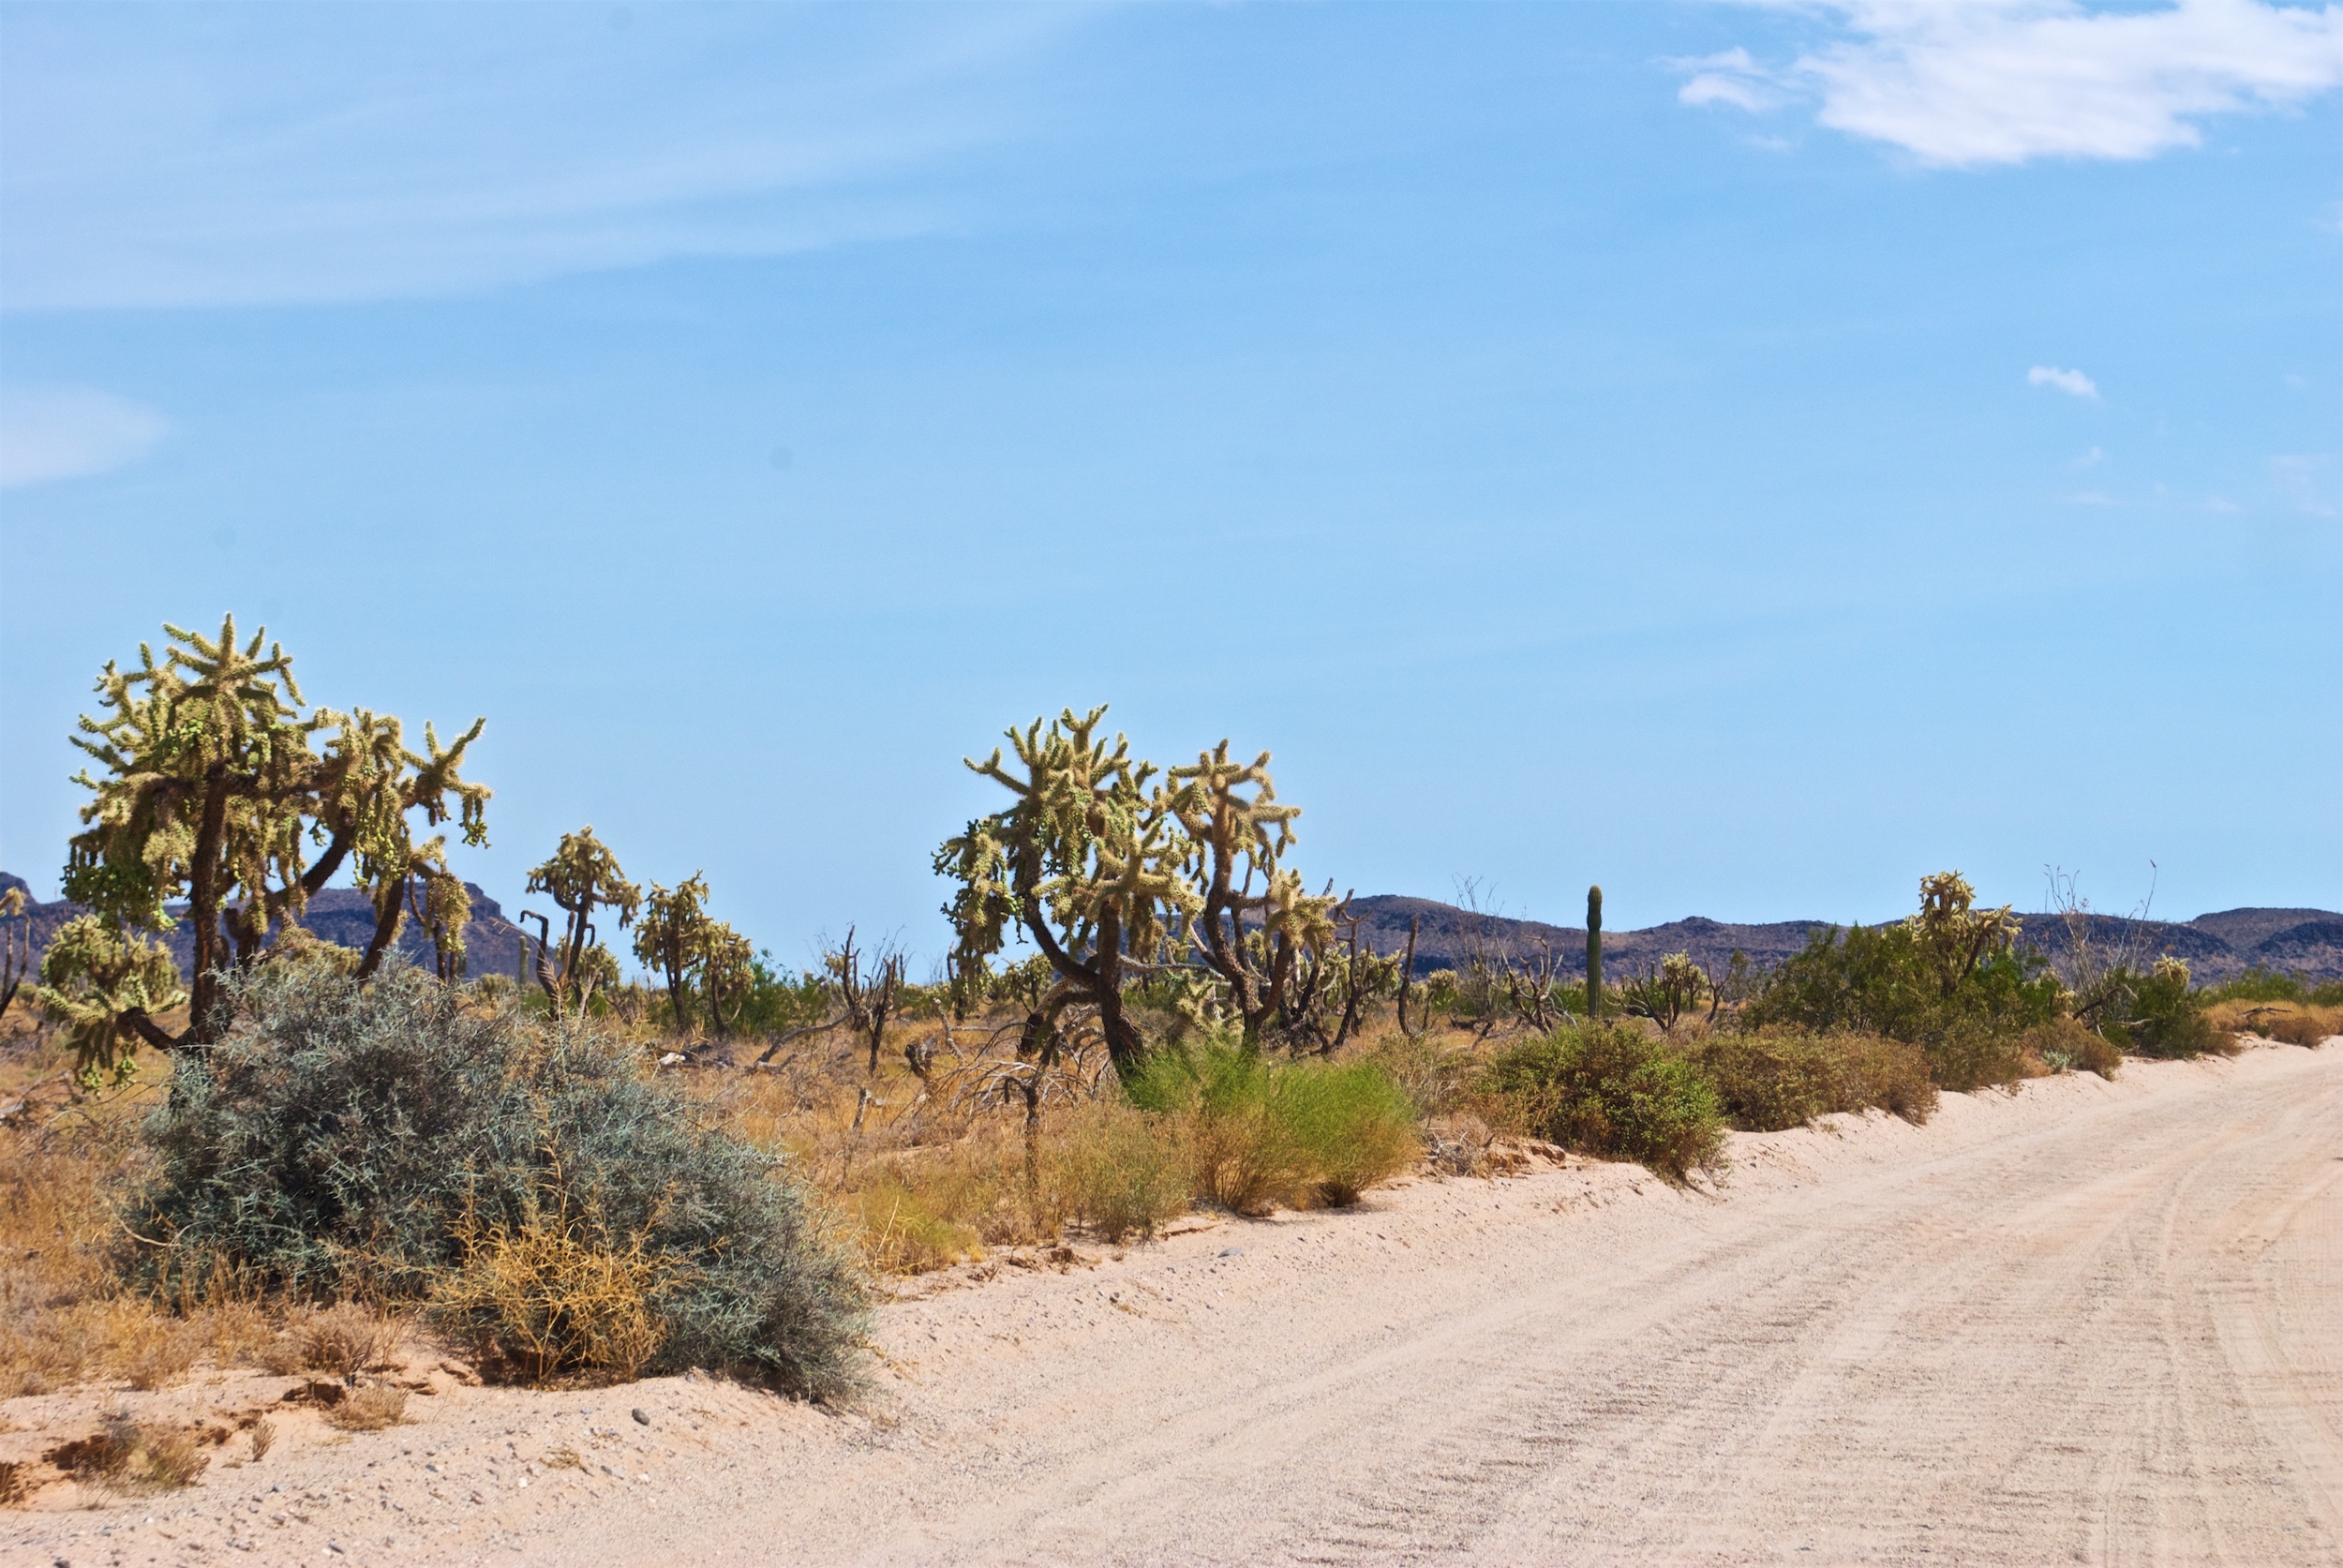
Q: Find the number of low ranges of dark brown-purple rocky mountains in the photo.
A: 2